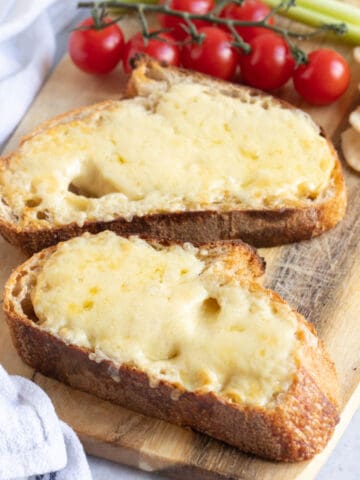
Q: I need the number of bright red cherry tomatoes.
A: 7